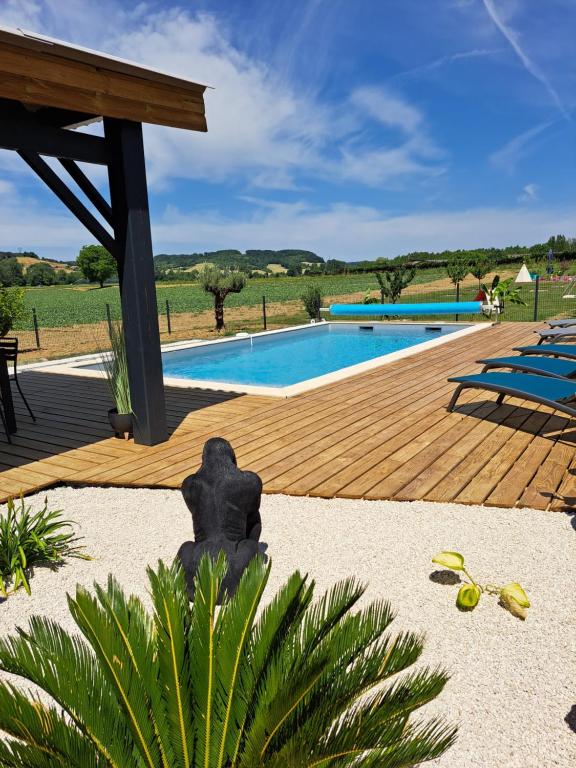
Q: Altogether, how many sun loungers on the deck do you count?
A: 5